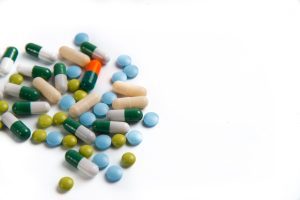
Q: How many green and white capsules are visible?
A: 12